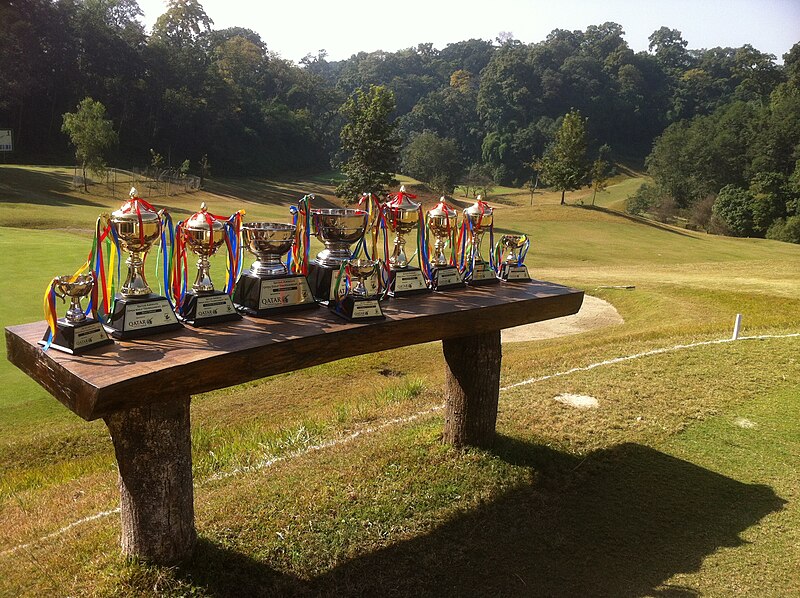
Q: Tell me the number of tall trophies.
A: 5